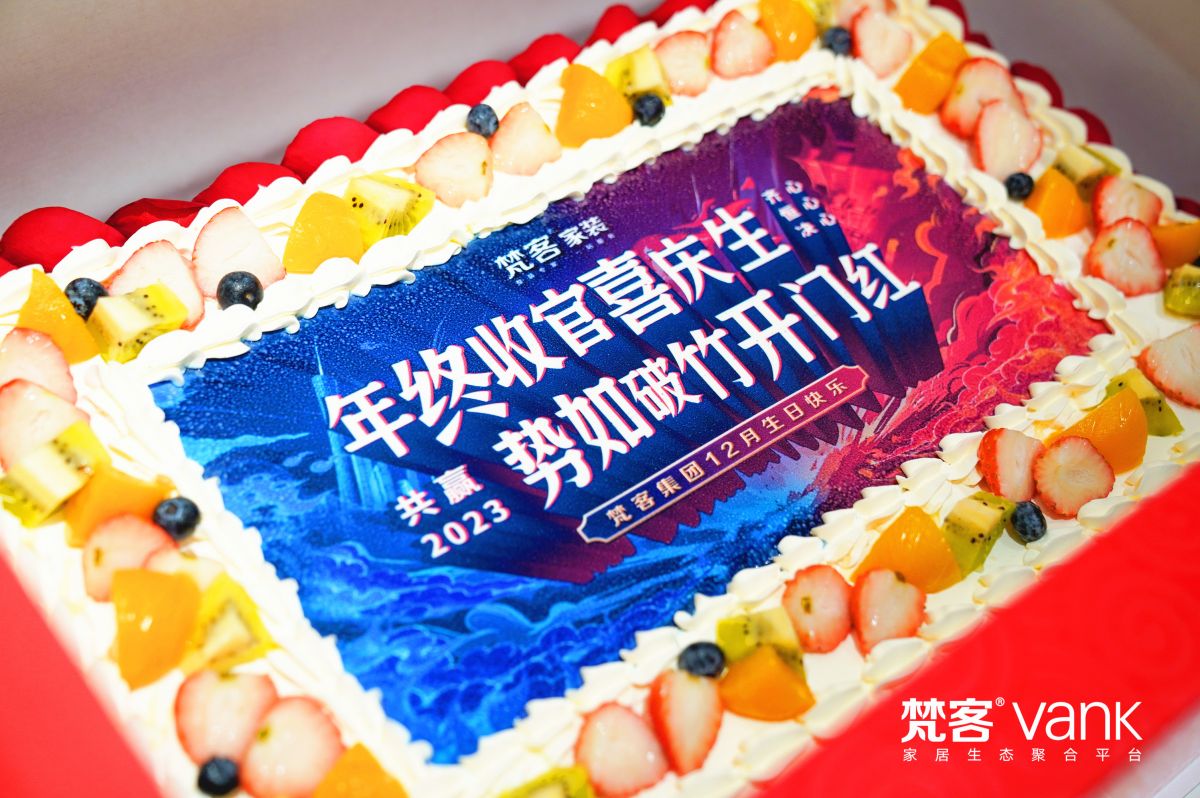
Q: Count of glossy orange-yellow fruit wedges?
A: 13